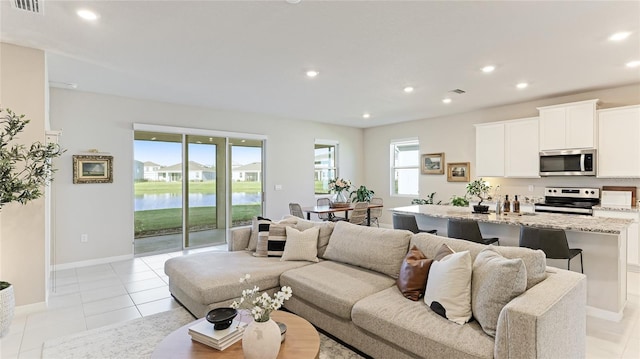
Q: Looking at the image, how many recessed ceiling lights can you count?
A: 9